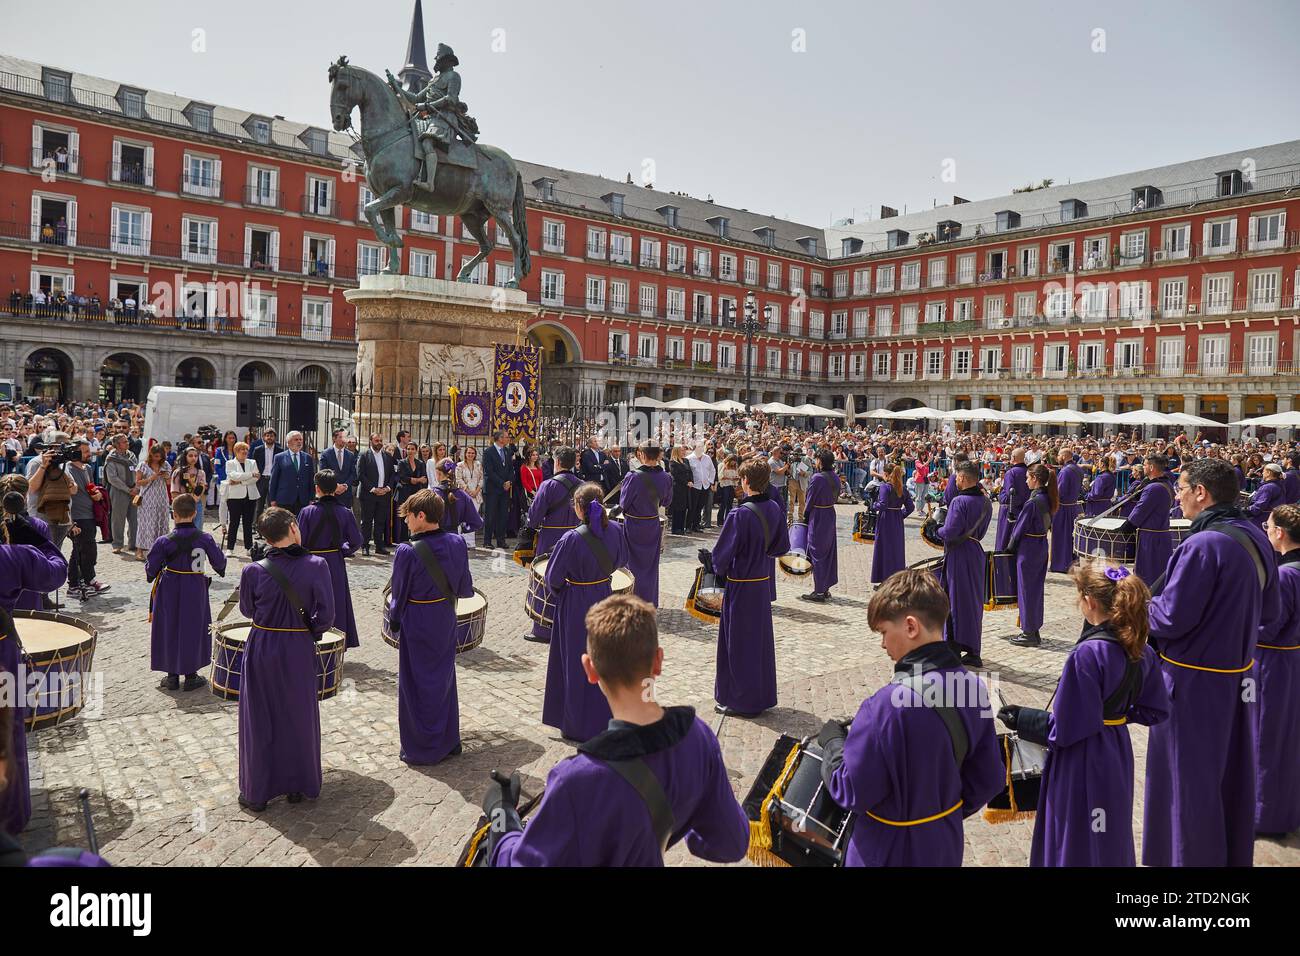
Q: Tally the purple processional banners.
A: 2